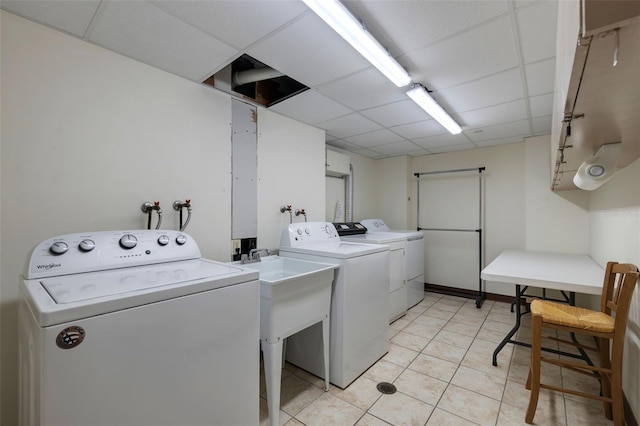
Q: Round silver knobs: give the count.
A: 5